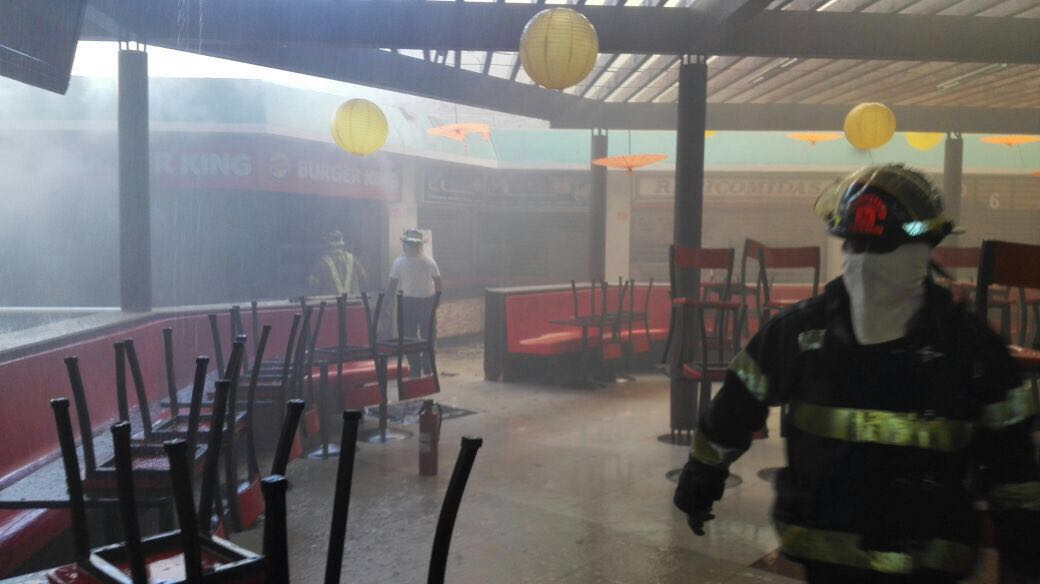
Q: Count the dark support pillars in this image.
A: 4